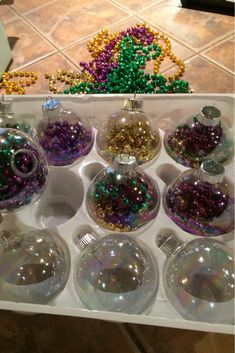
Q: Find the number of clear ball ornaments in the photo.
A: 3